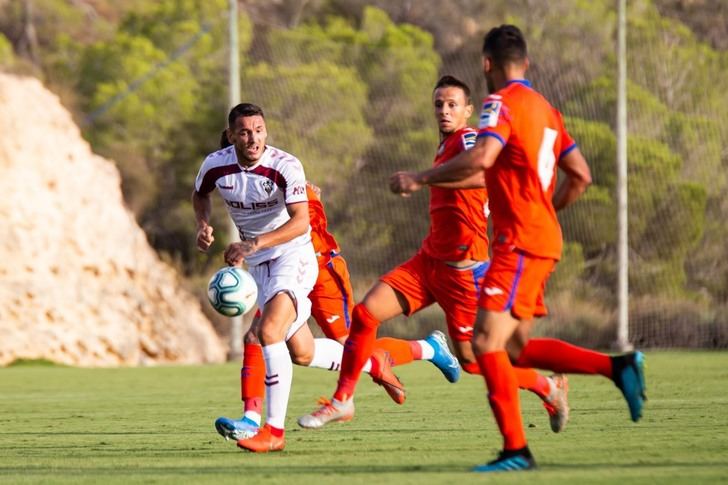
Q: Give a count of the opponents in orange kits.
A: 3